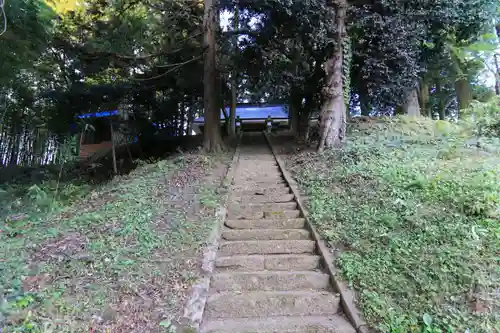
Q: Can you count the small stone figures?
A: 2